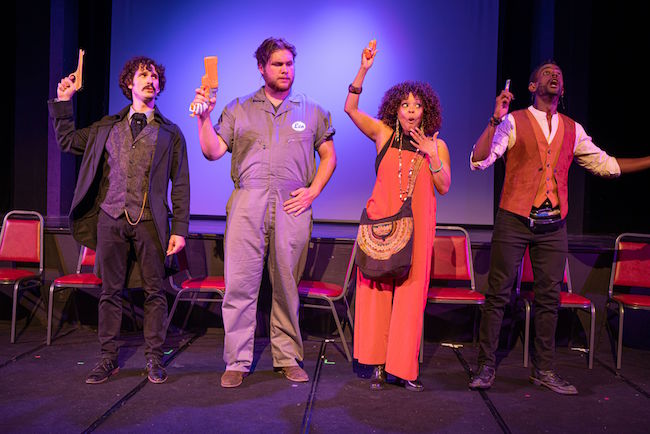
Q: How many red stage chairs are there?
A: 7